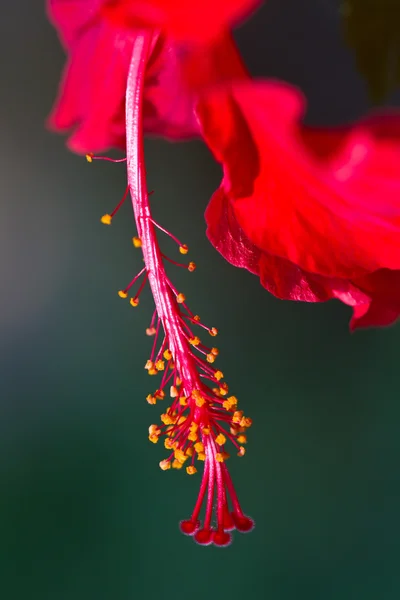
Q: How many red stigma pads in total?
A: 5